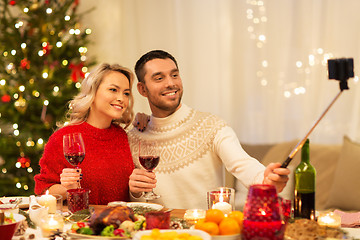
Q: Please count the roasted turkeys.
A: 1